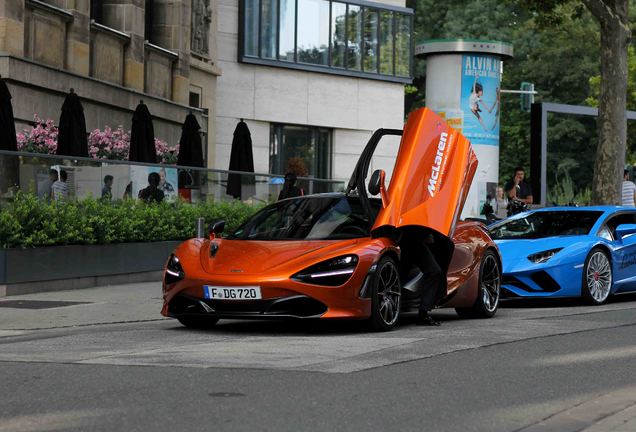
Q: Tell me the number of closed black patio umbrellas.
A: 5